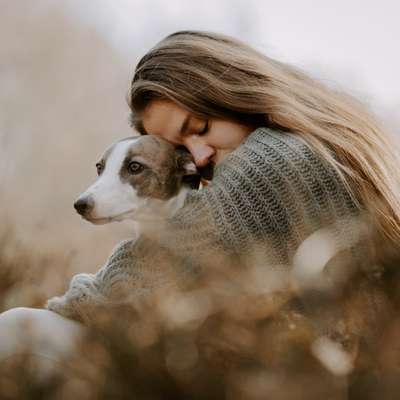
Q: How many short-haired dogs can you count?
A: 1